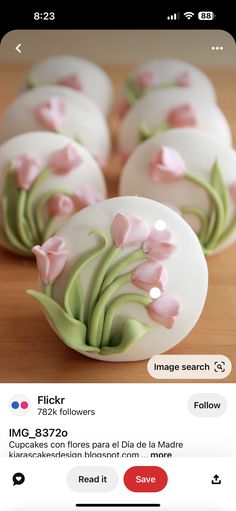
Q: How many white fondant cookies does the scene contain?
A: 7